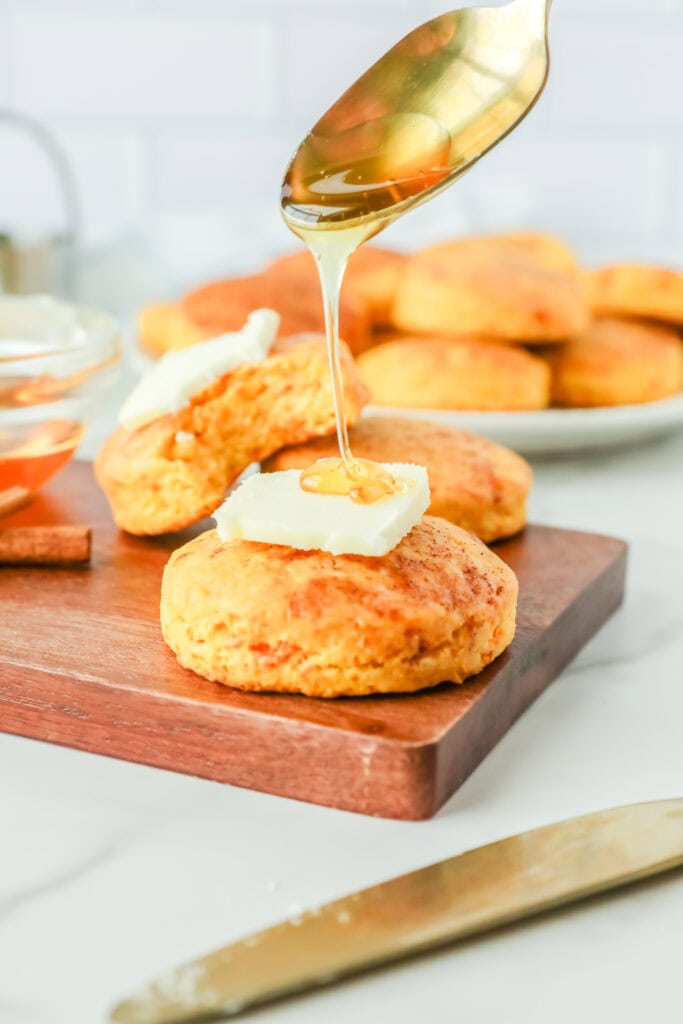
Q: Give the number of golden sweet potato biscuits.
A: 11